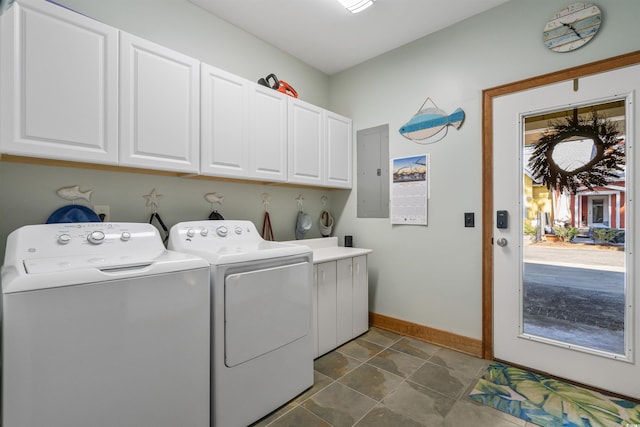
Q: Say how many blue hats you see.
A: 1